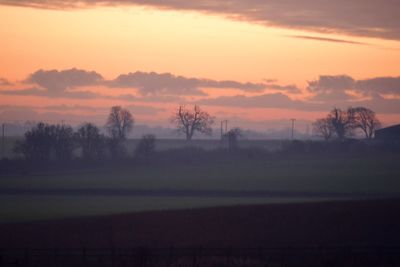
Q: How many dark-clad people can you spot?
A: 0